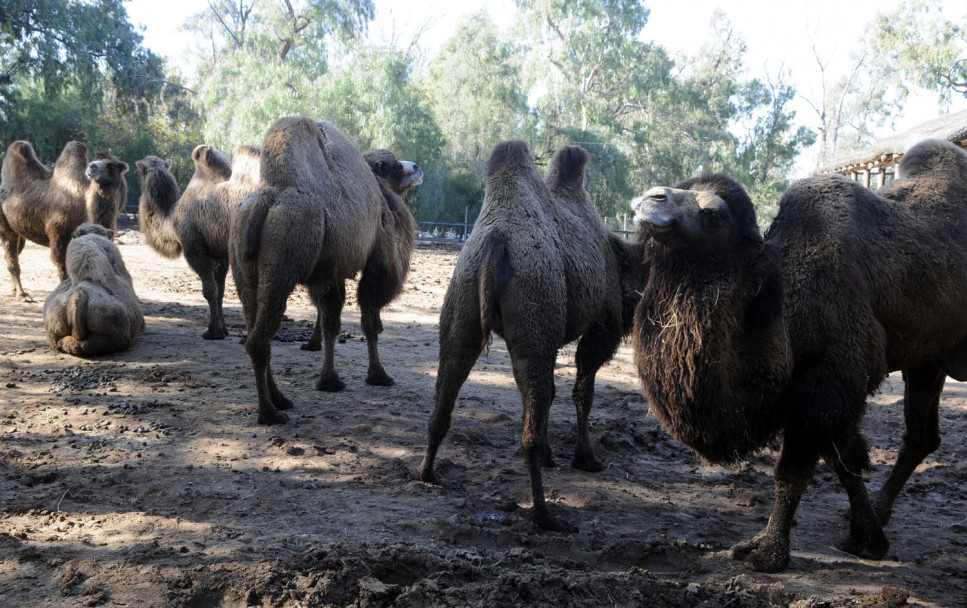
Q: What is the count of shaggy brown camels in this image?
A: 6